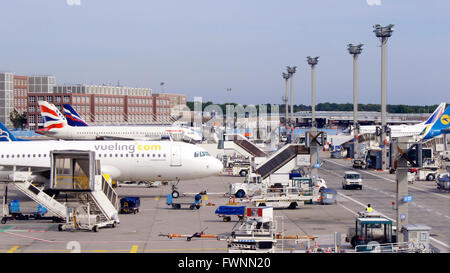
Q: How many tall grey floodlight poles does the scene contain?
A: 5